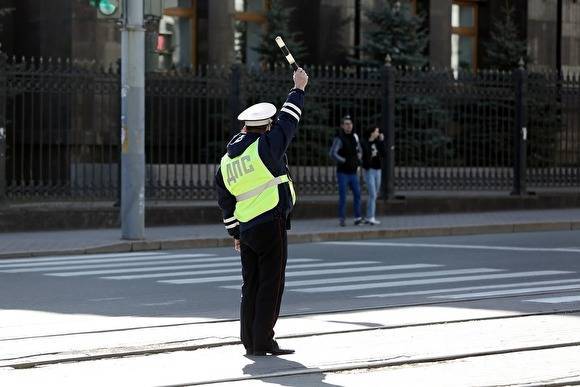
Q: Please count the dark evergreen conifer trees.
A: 3